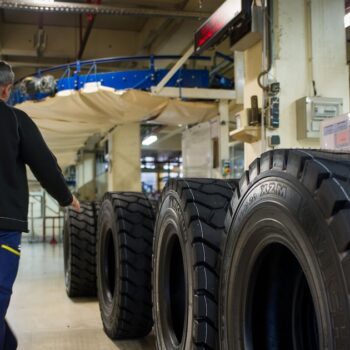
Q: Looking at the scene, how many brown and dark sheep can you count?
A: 0